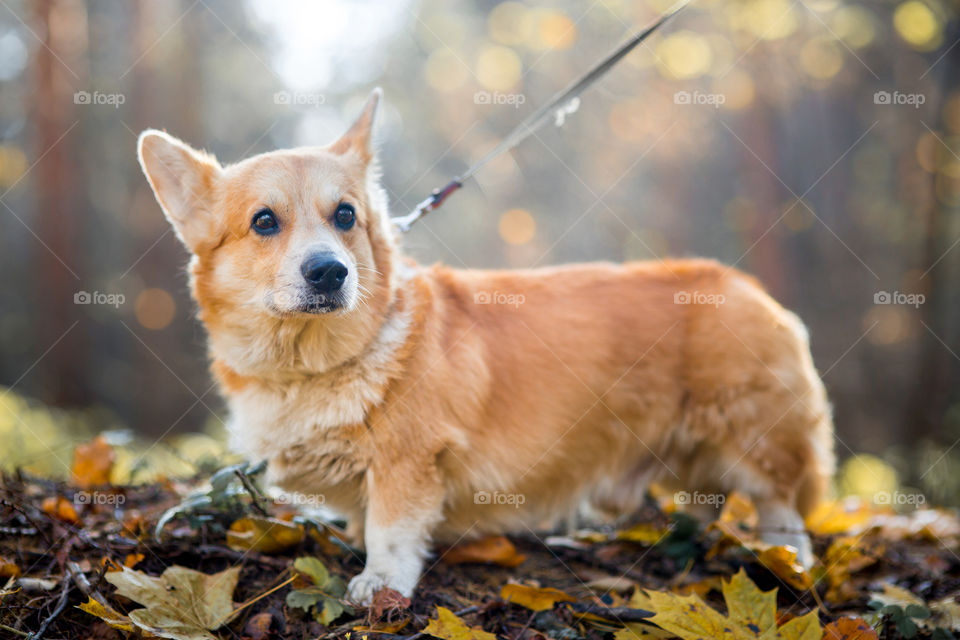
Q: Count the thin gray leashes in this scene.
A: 1